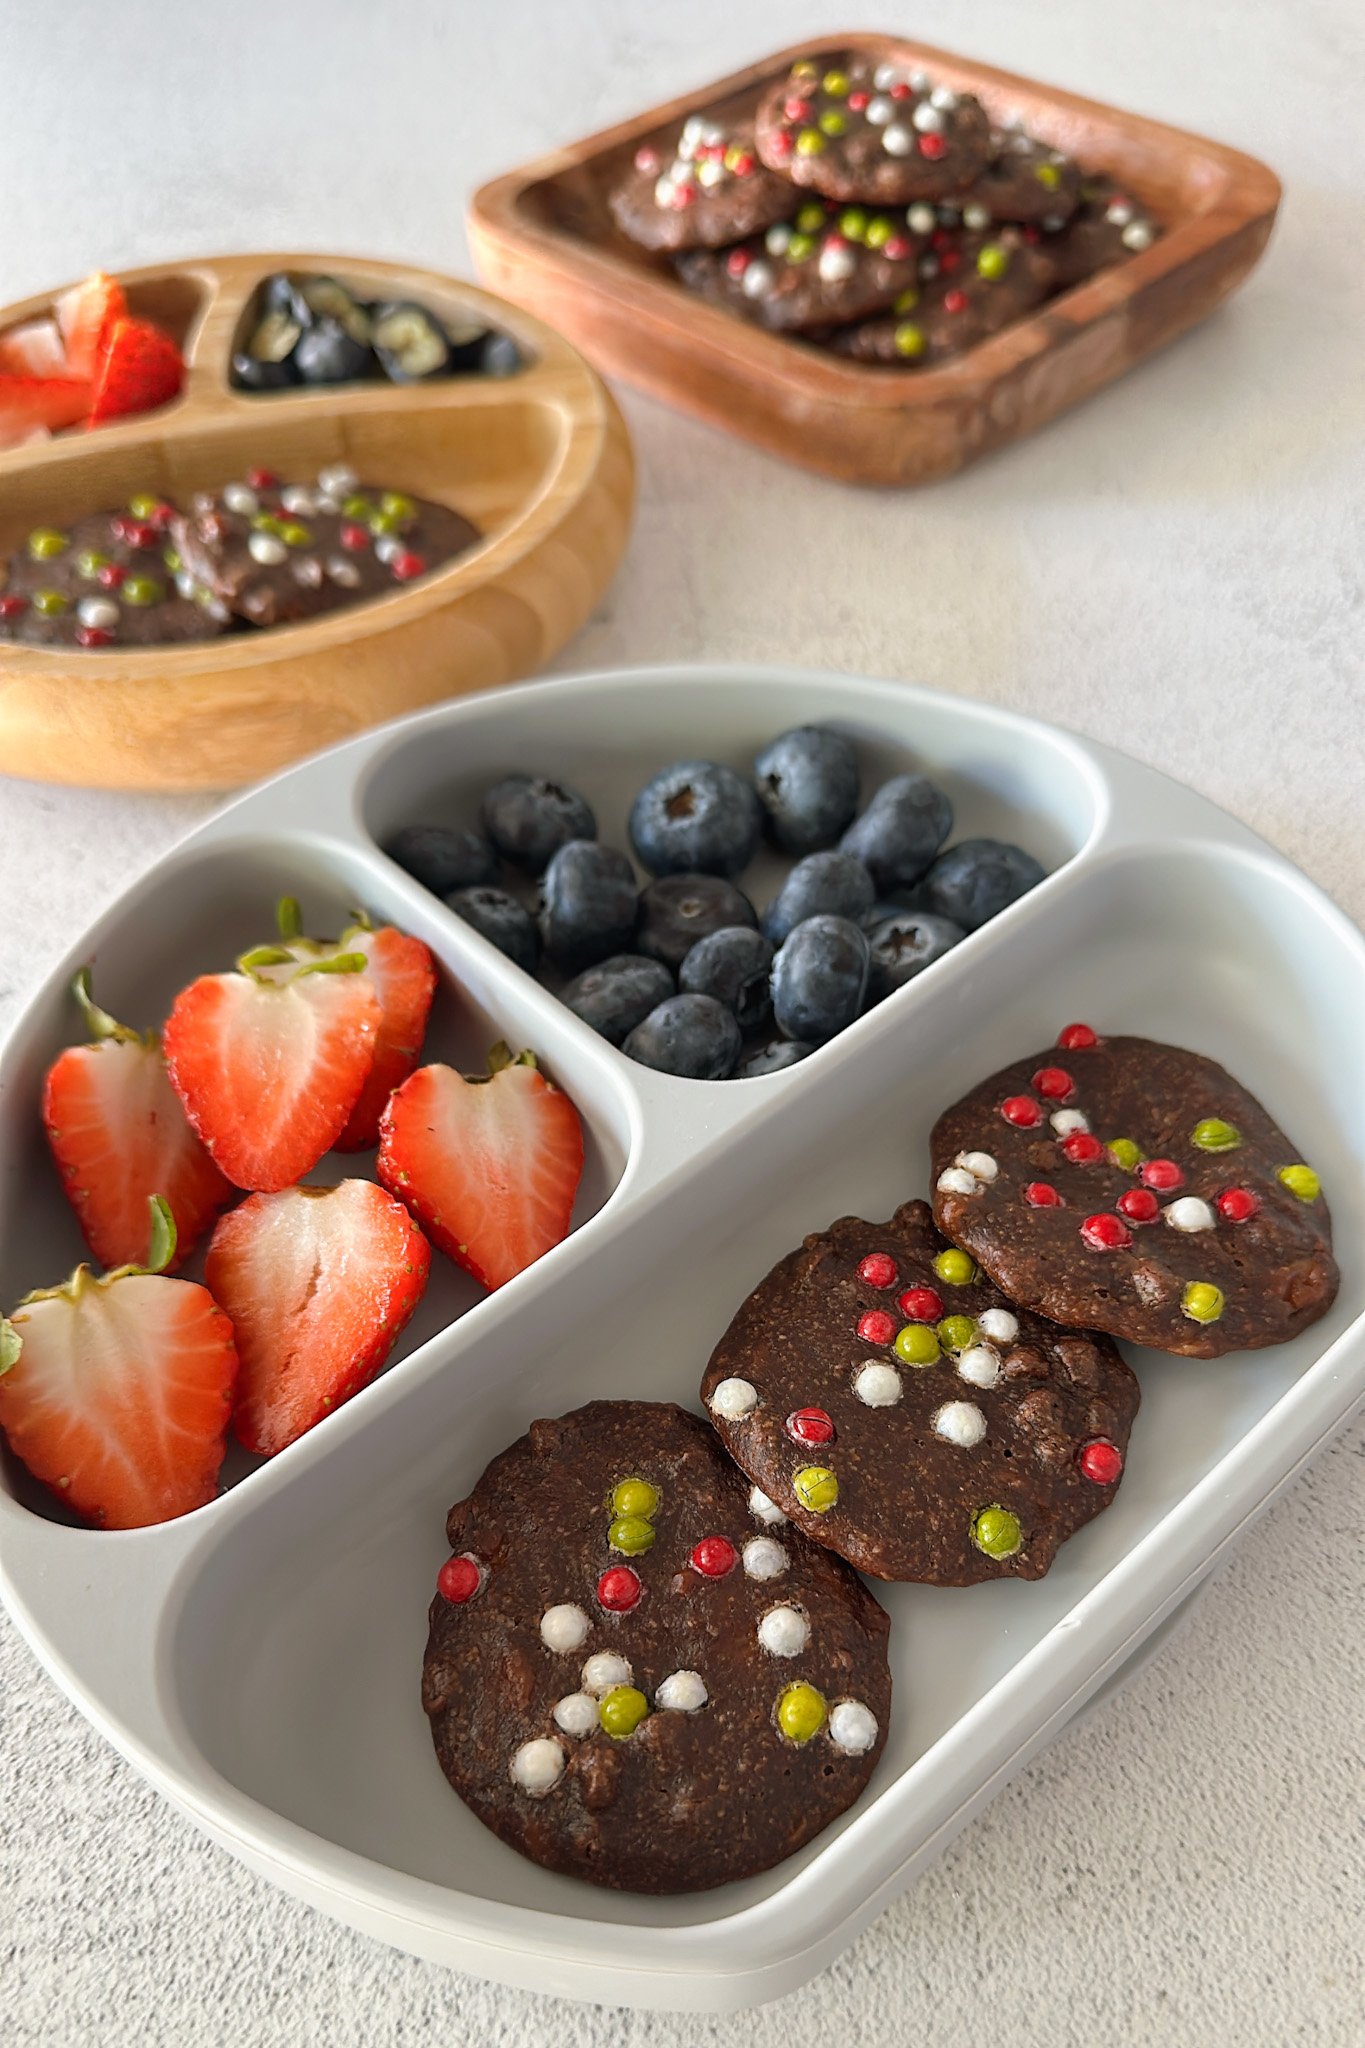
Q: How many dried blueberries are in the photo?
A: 0